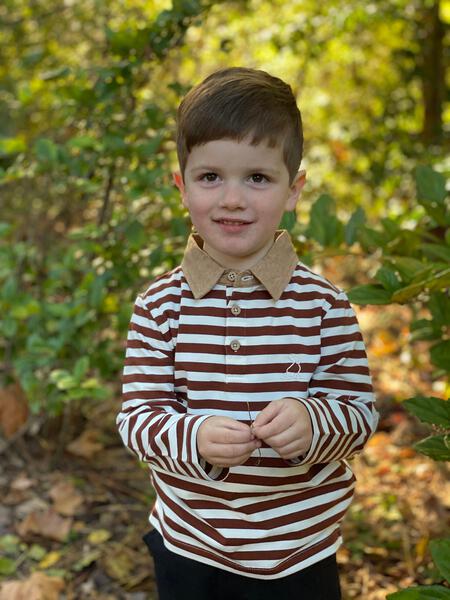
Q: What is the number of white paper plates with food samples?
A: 0